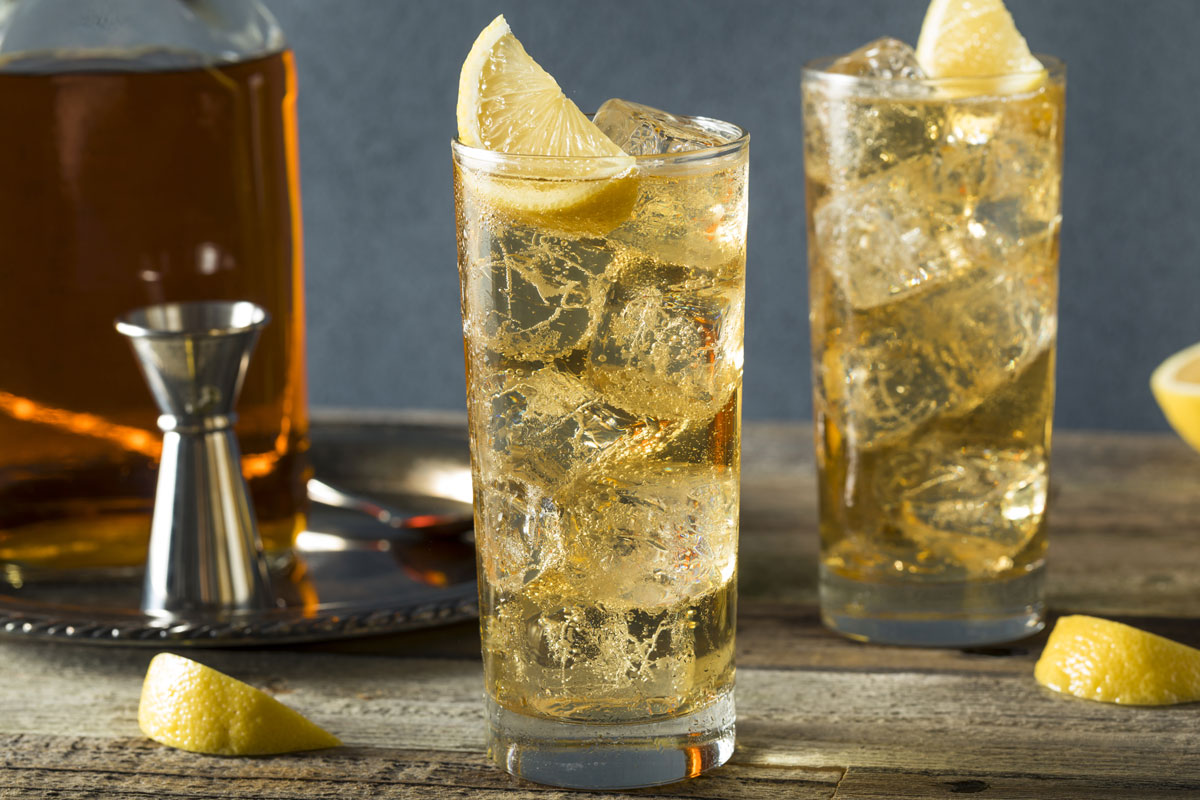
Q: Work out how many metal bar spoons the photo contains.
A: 1